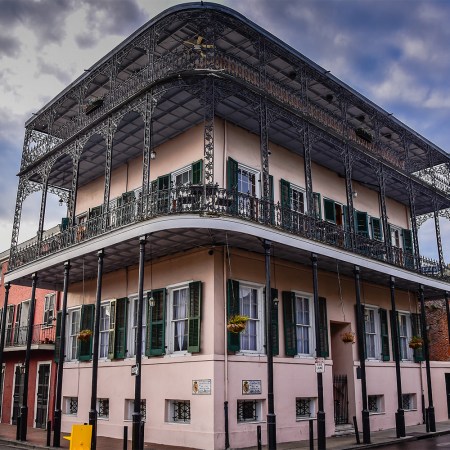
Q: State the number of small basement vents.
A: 8